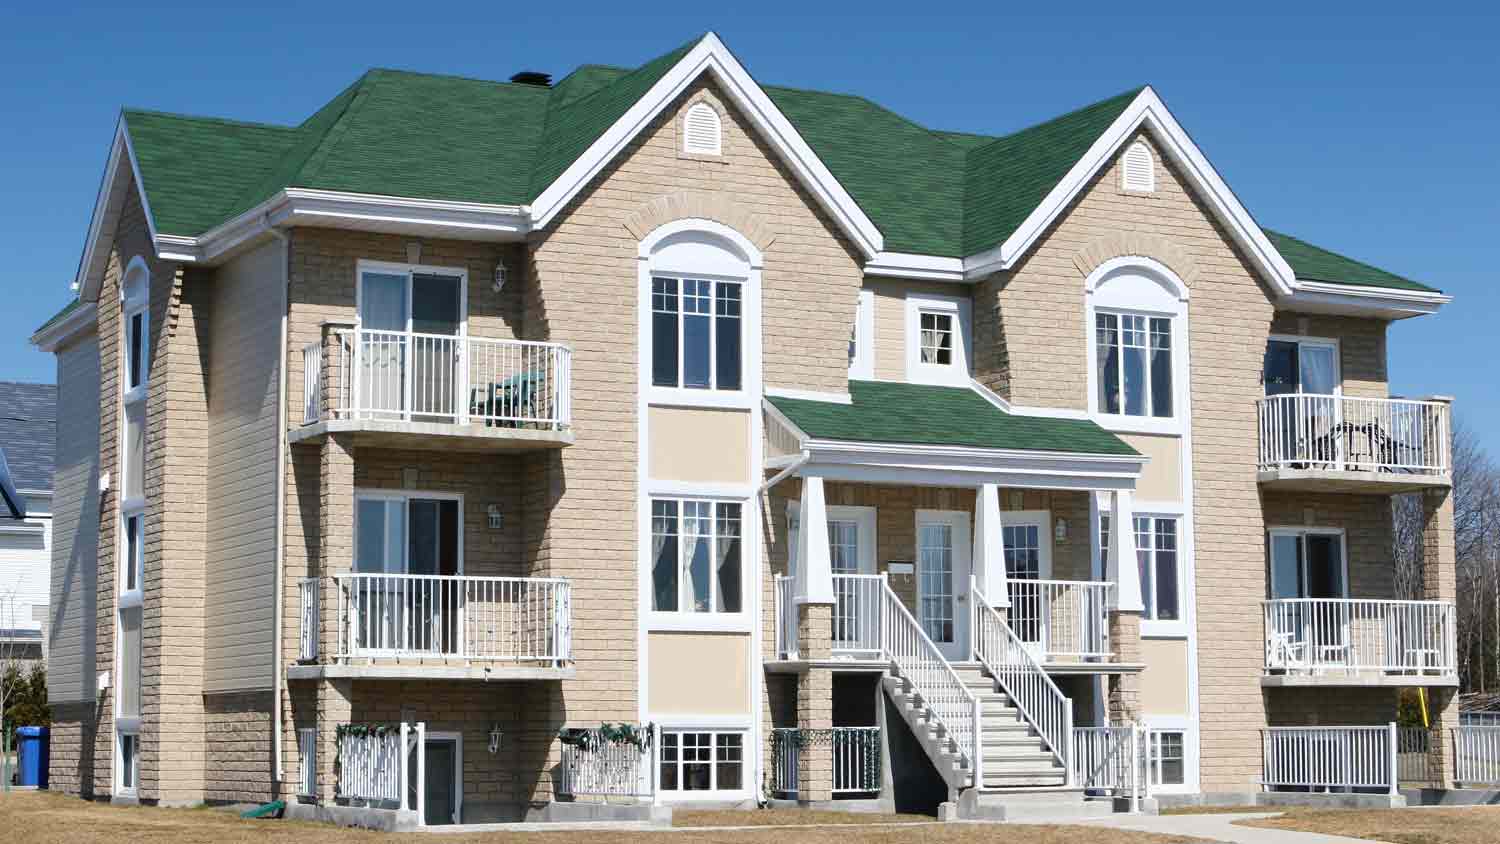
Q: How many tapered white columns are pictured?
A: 3